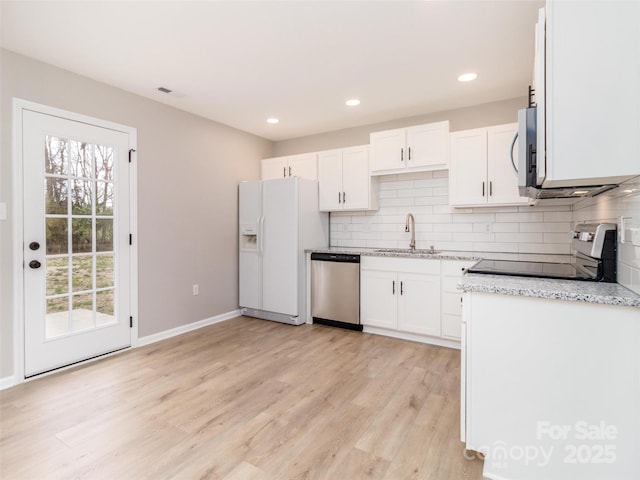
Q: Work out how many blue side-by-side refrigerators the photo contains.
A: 0